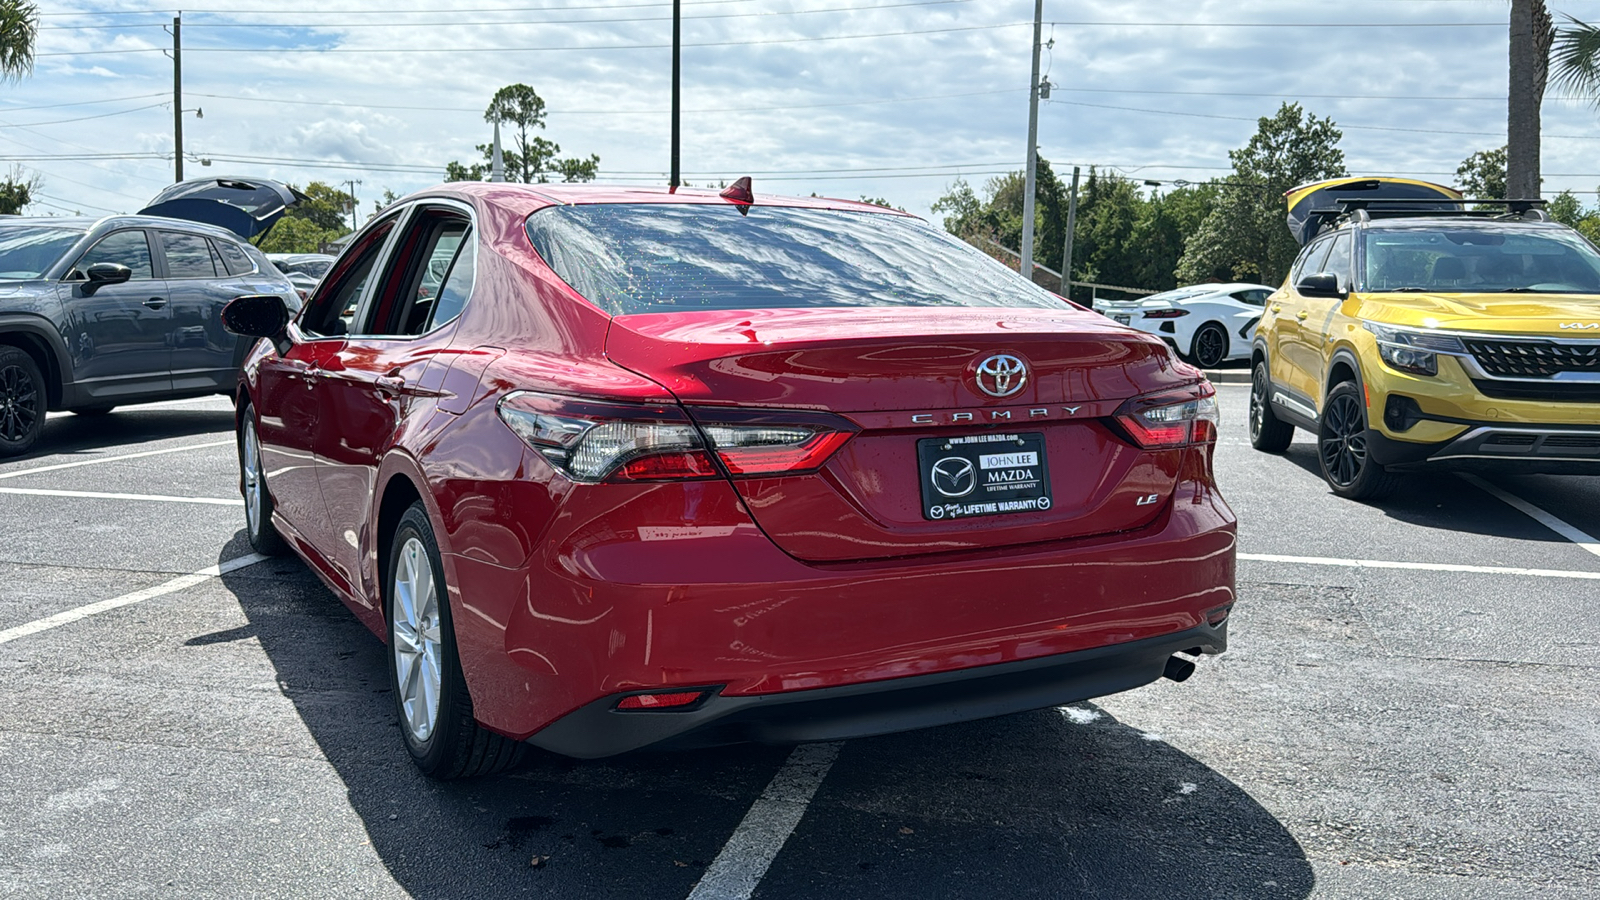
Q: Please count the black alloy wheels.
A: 4